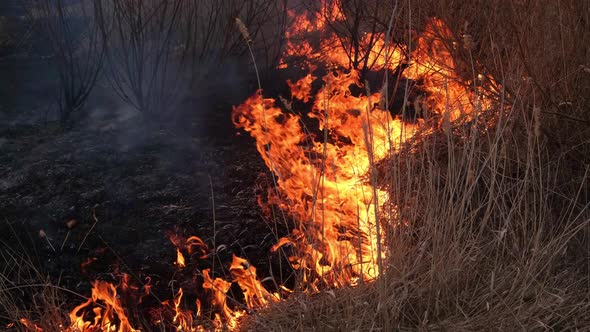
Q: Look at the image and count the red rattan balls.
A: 0